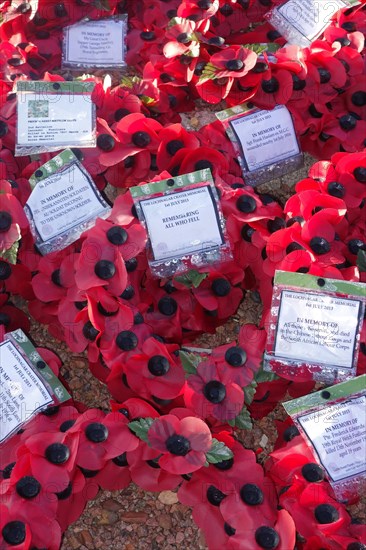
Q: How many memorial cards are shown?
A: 9